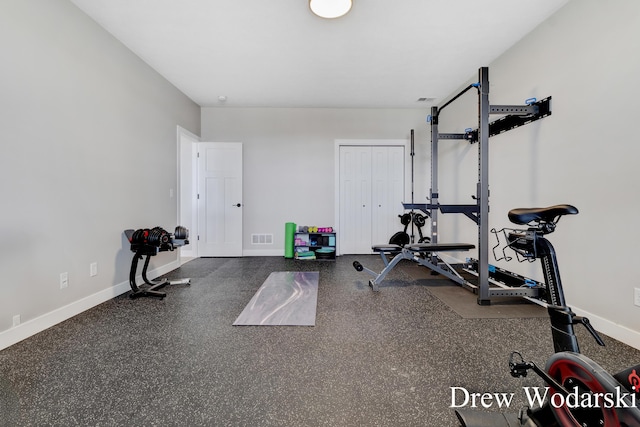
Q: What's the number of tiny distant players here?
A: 0